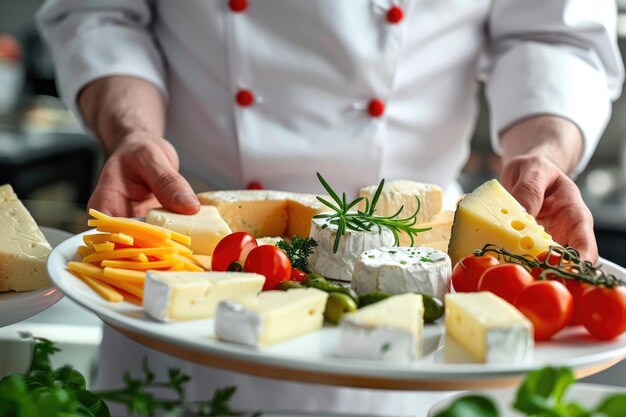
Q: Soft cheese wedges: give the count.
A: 4